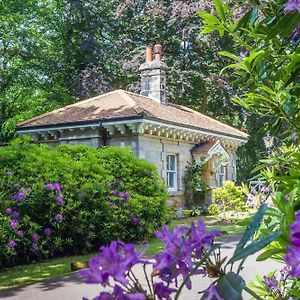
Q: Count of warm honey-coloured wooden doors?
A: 1